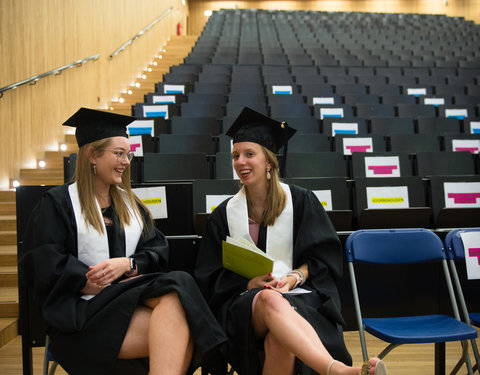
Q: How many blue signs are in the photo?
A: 12